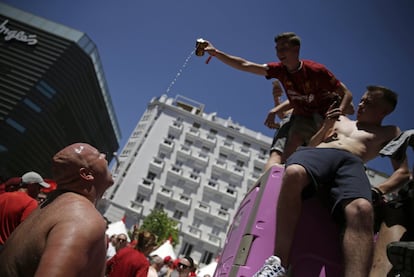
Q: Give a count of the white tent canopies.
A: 3